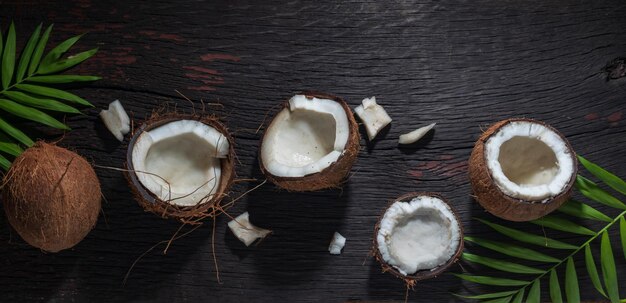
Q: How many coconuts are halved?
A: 4